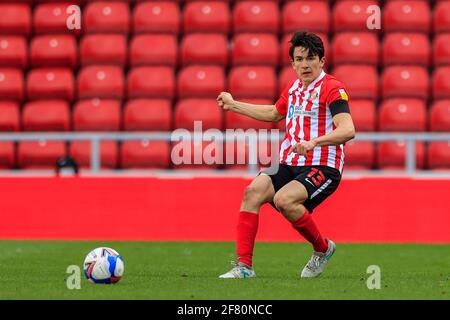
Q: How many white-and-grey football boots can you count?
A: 2